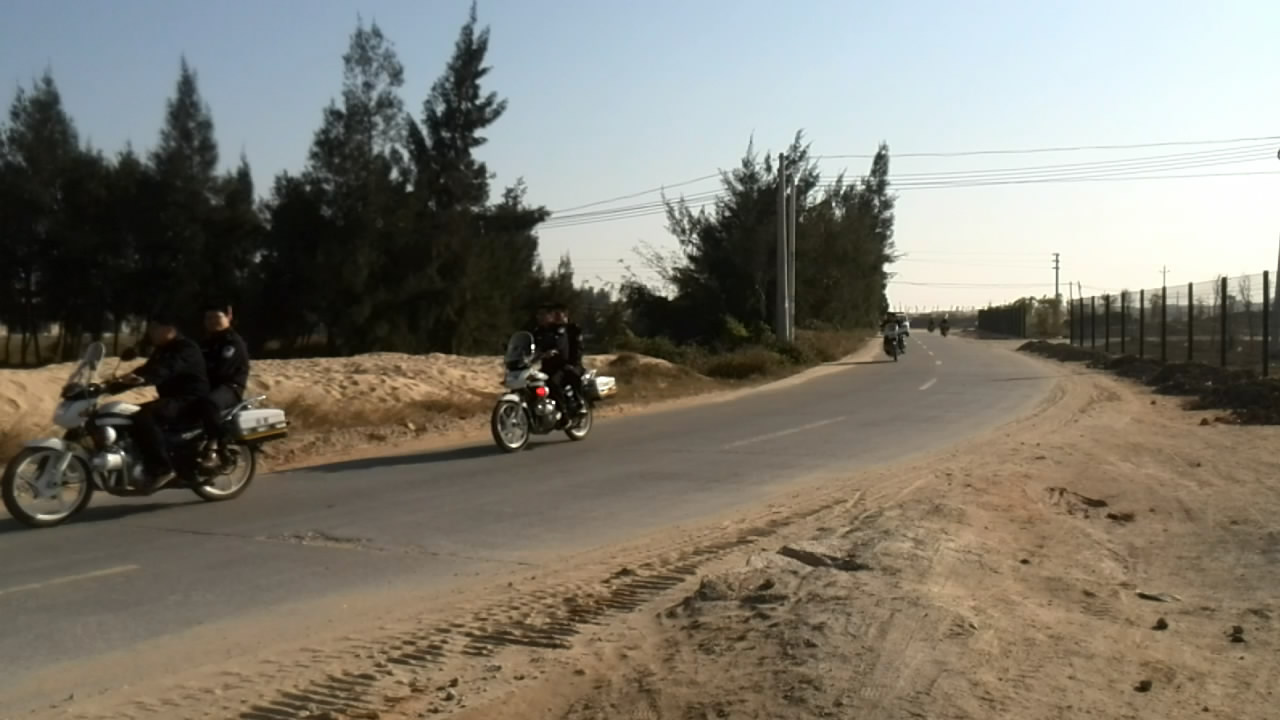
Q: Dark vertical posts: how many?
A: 10